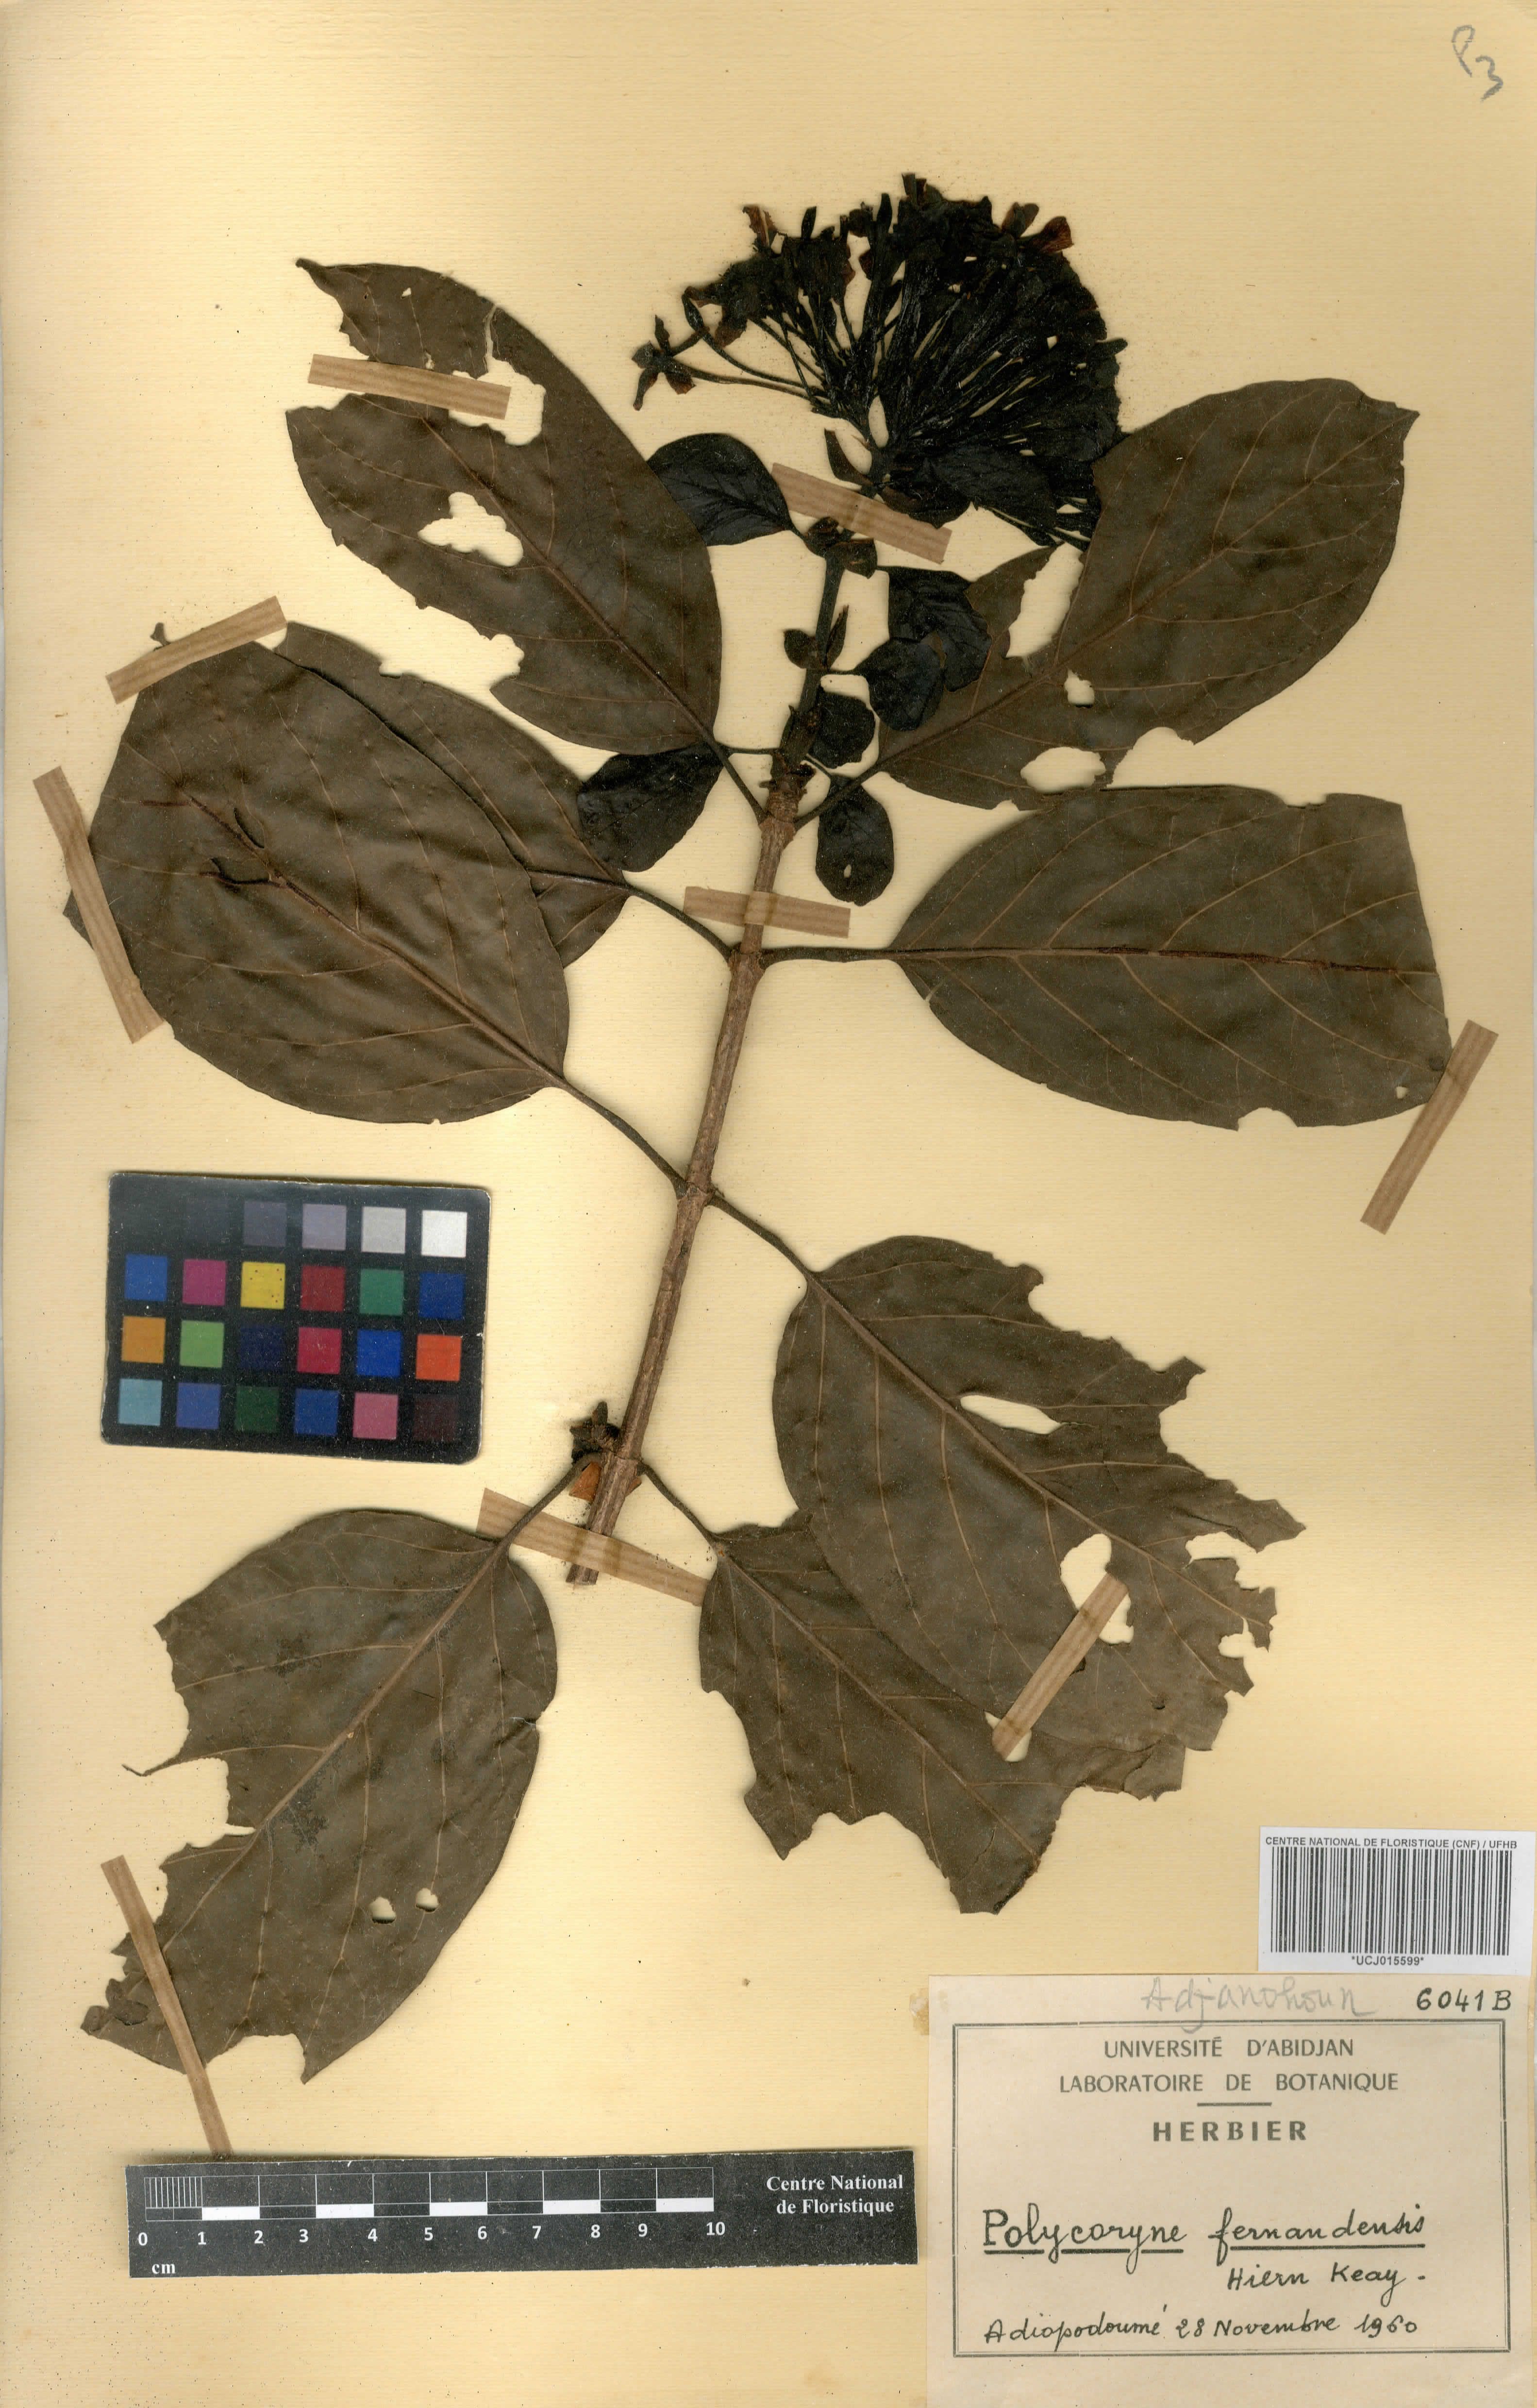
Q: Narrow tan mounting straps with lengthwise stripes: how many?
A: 9